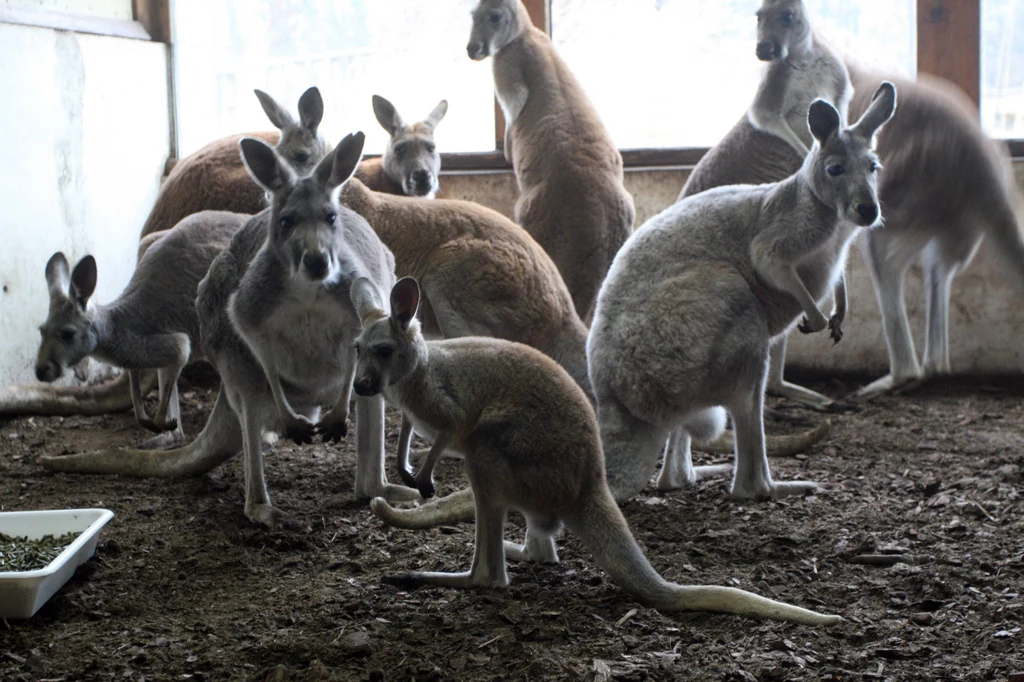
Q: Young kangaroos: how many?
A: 1